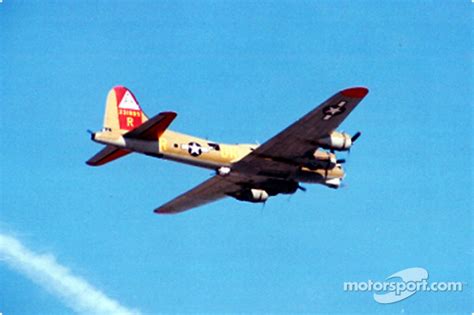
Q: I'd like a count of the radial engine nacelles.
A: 4